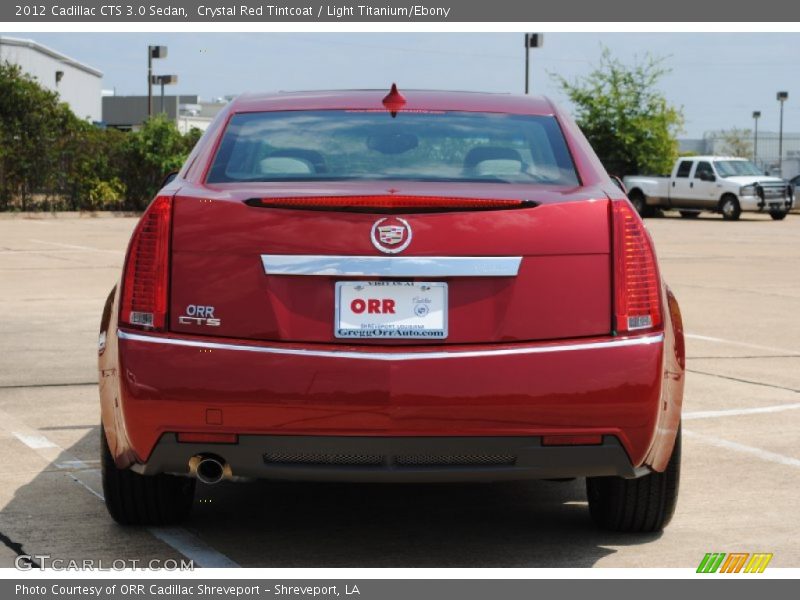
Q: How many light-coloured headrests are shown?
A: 2